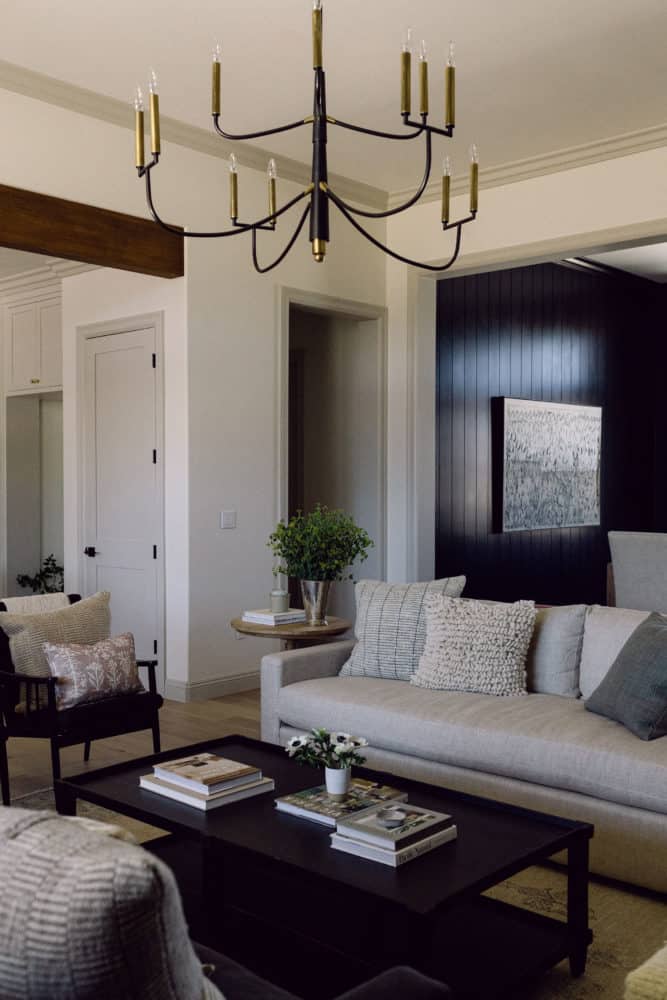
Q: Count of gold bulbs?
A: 11